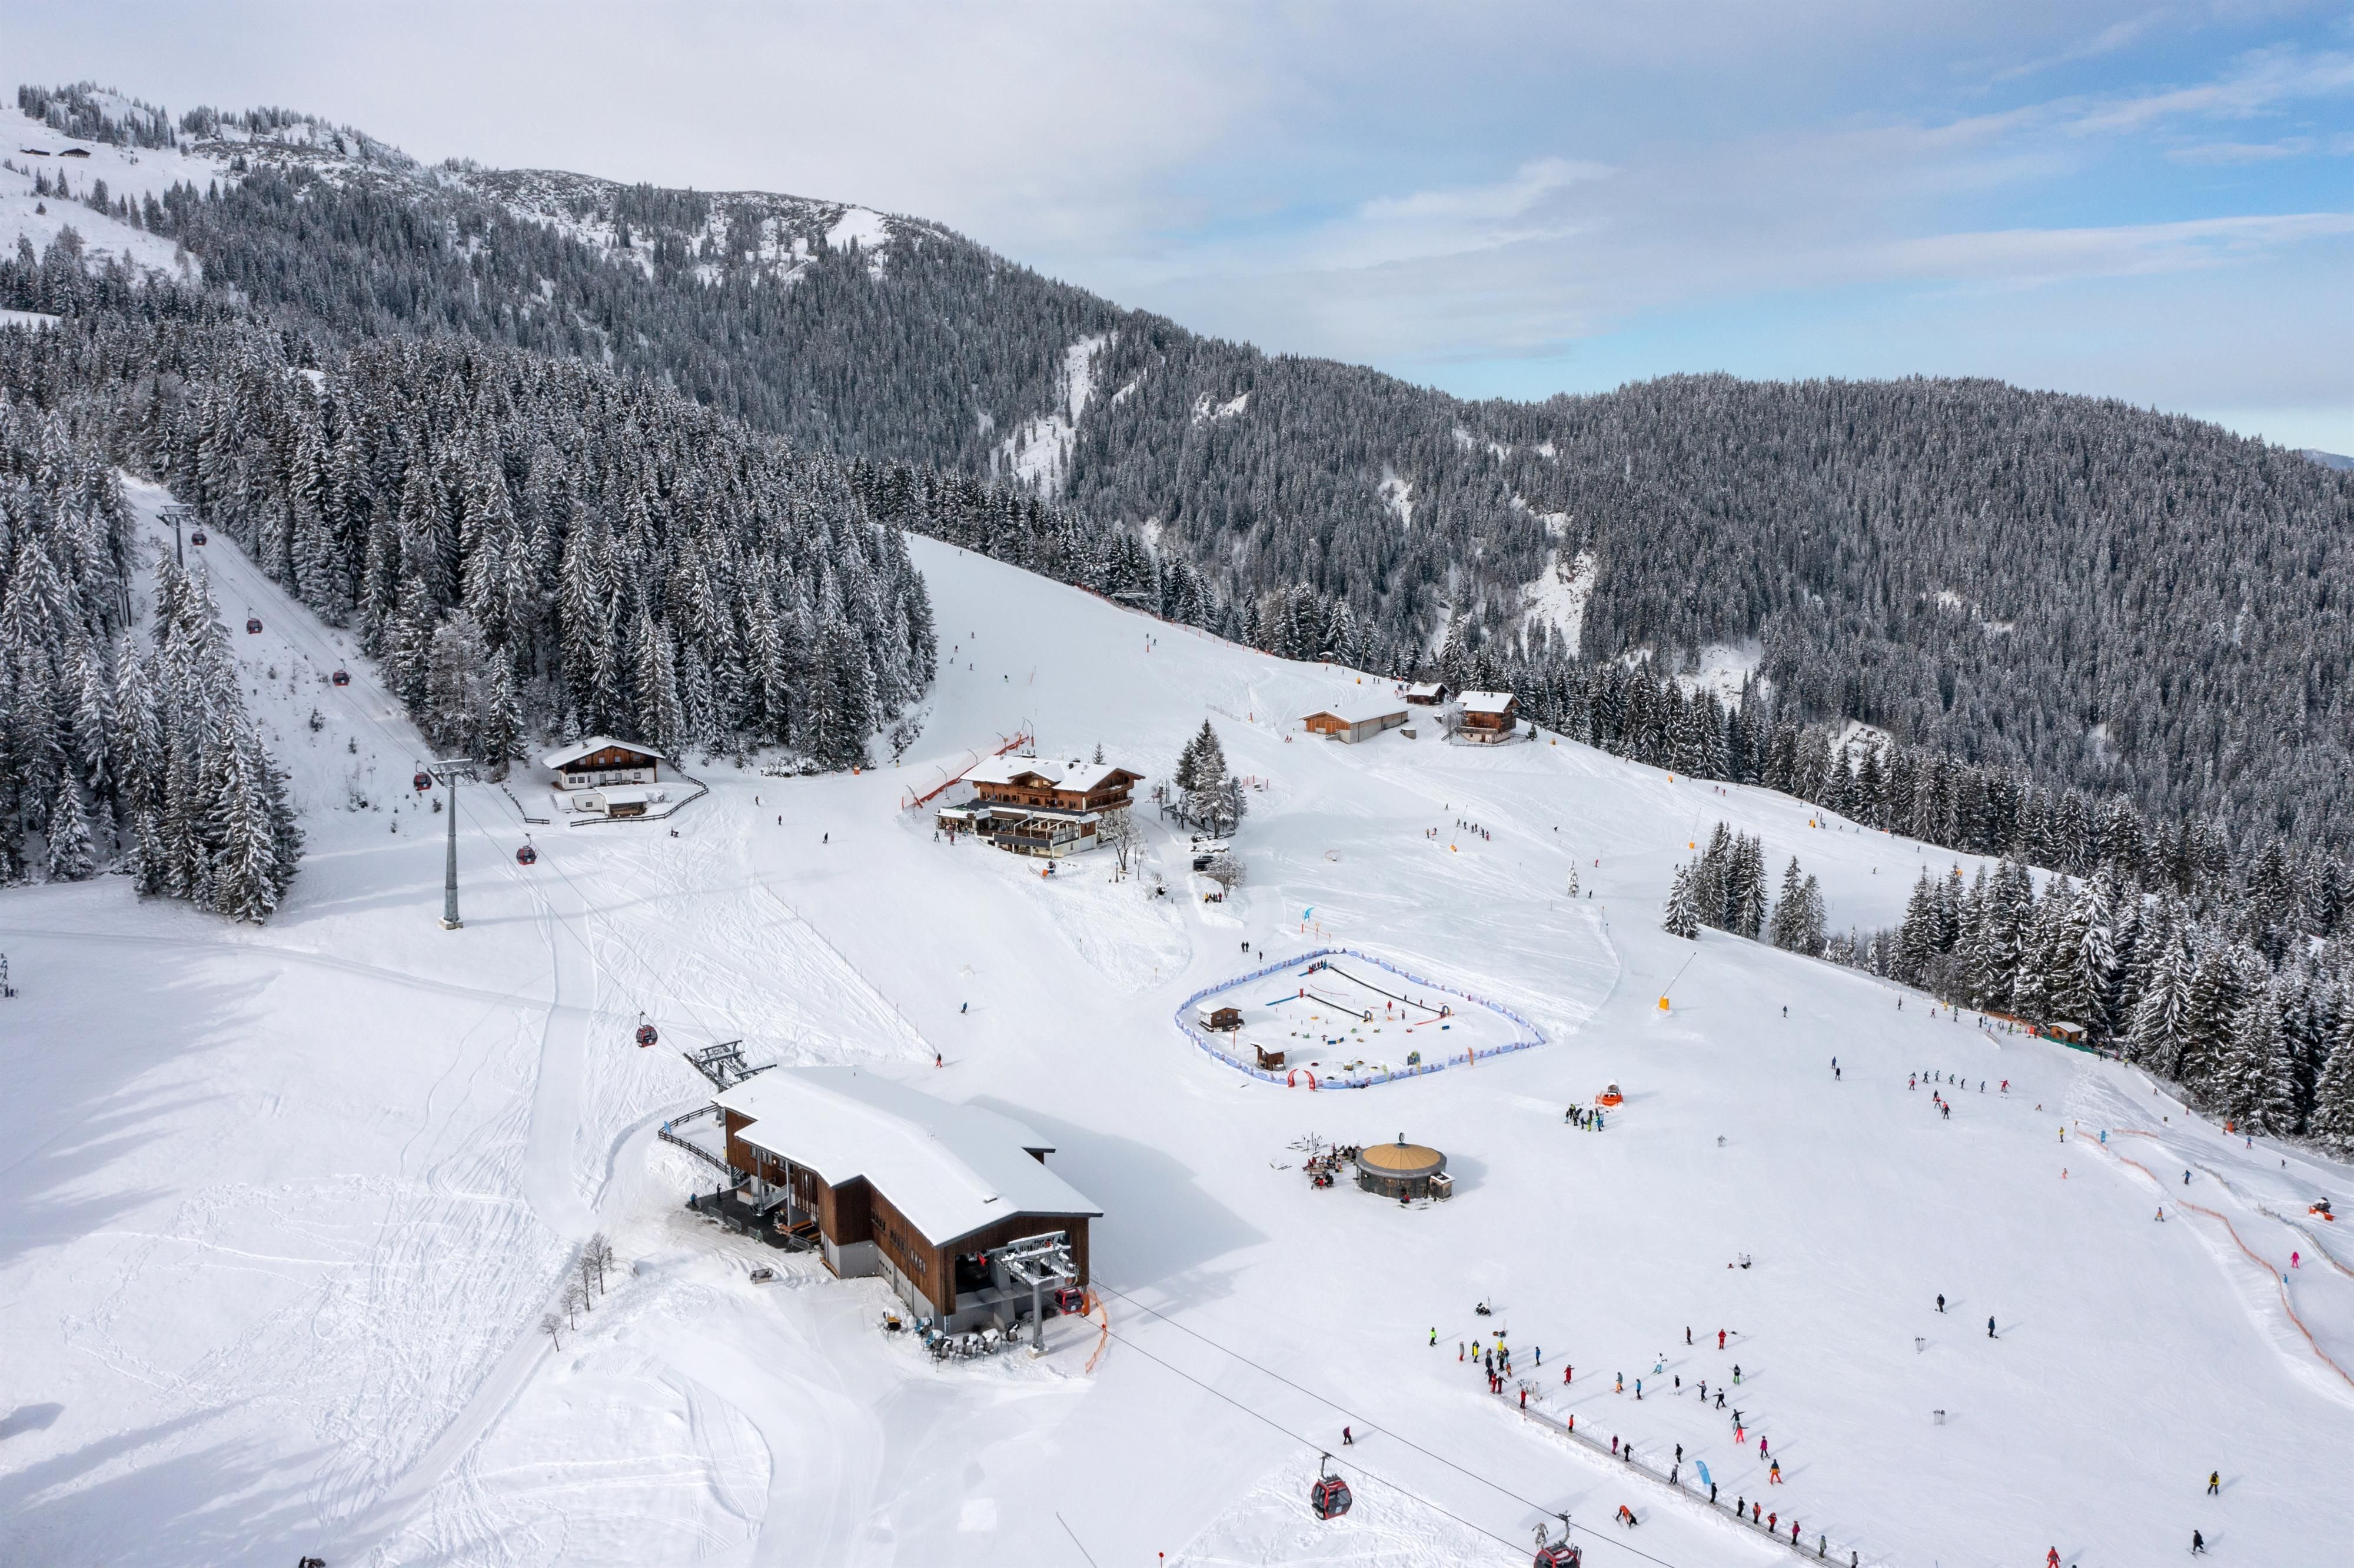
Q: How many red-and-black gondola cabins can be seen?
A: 9